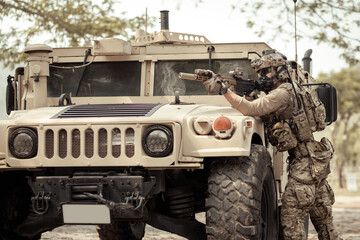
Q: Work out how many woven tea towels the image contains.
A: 0